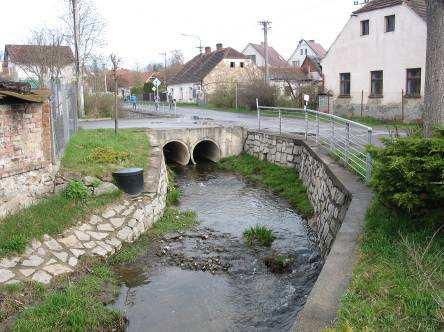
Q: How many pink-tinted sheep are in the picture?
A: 0